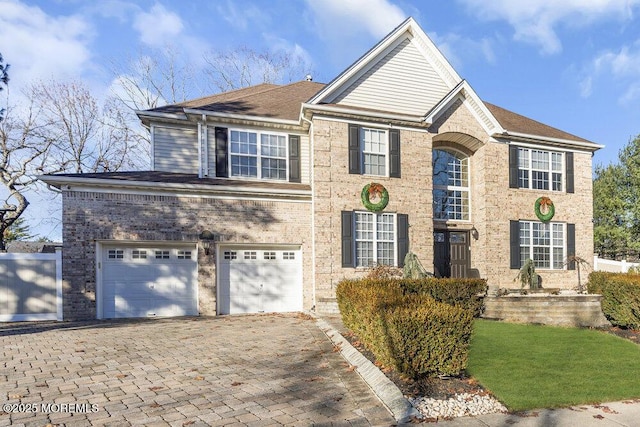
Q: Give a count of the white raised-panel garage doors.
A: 2